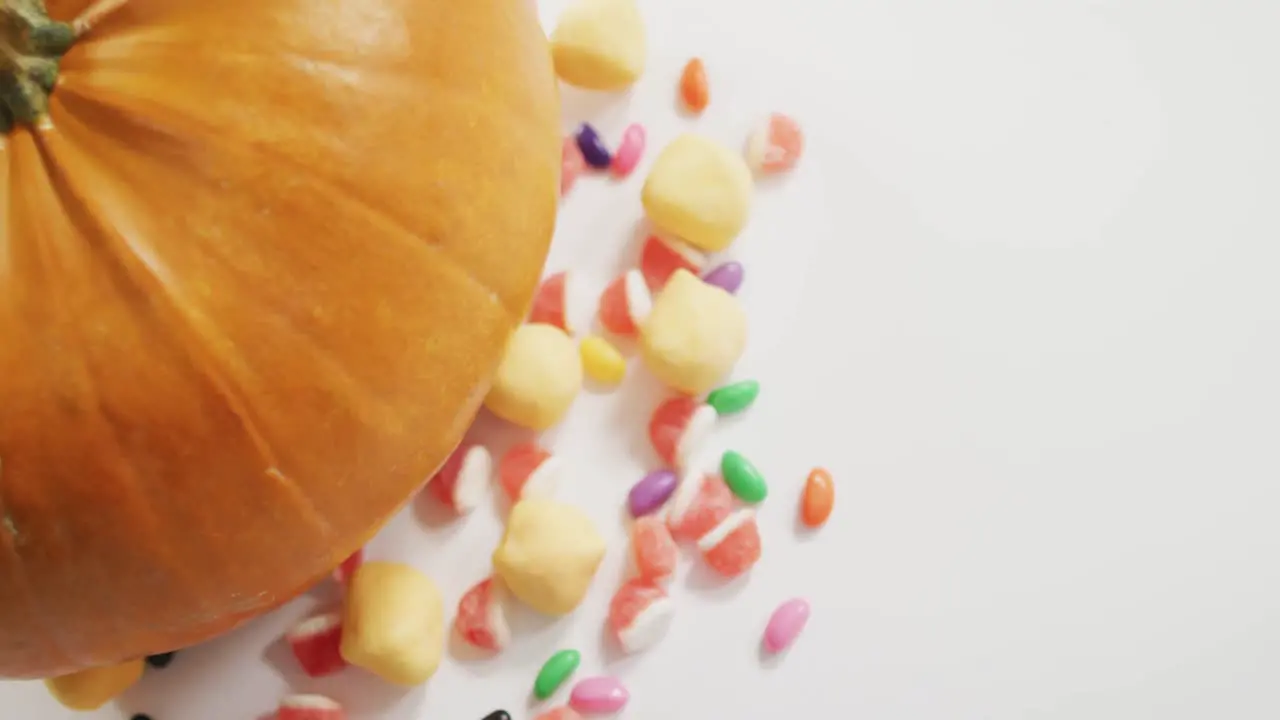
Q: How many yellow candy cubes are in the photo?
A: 7